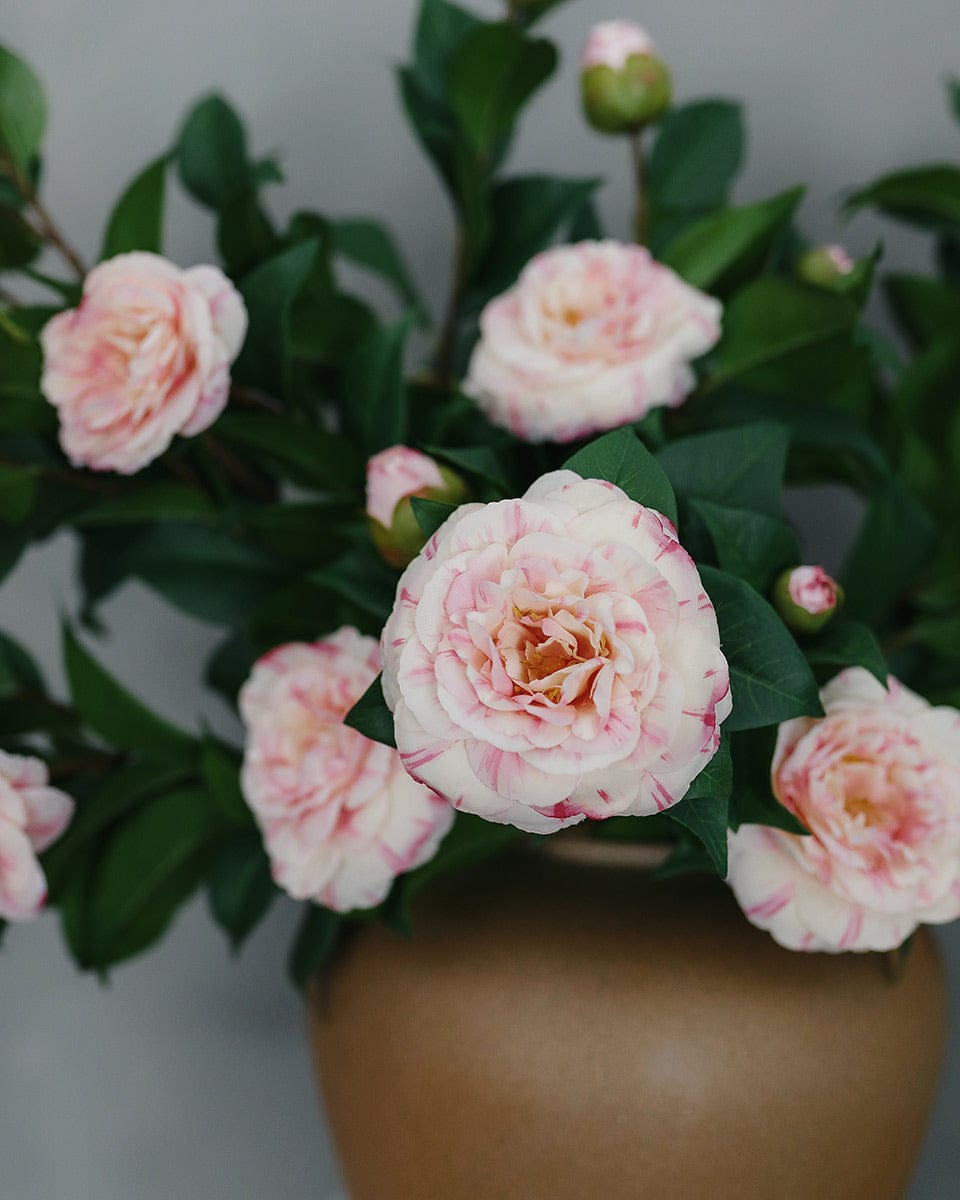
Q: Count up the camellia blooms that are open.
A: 6